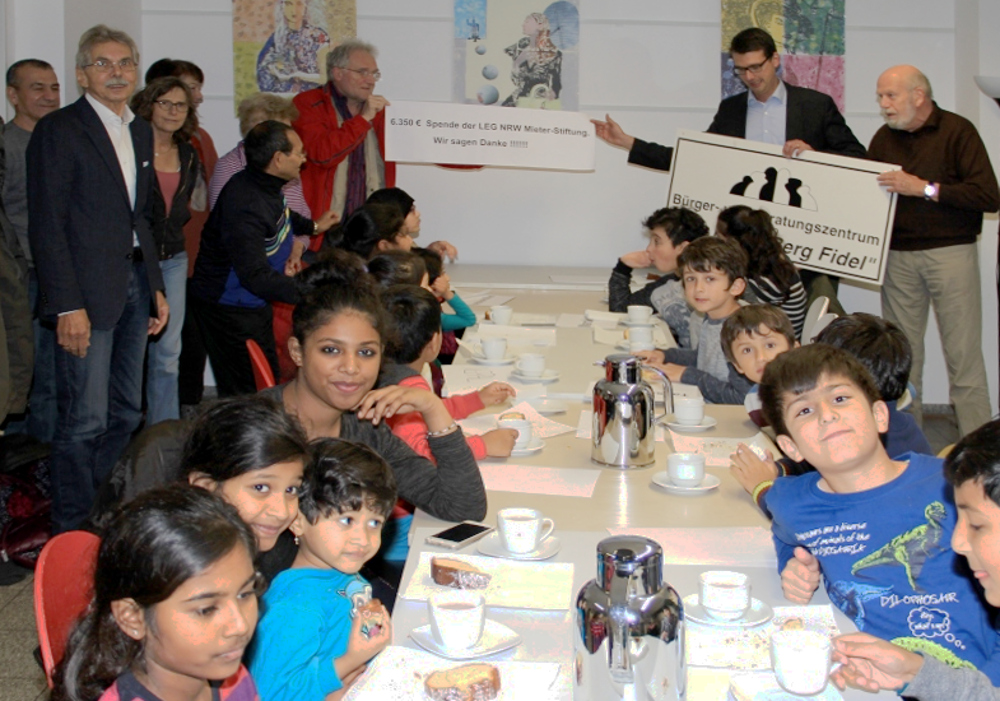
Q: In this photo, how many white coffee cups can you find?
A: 12